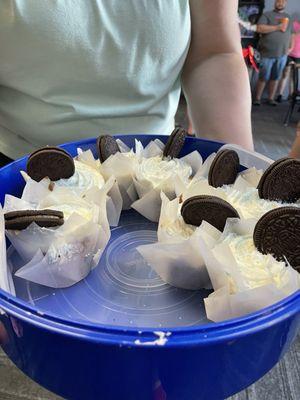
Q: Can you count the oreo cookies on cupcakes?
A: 8